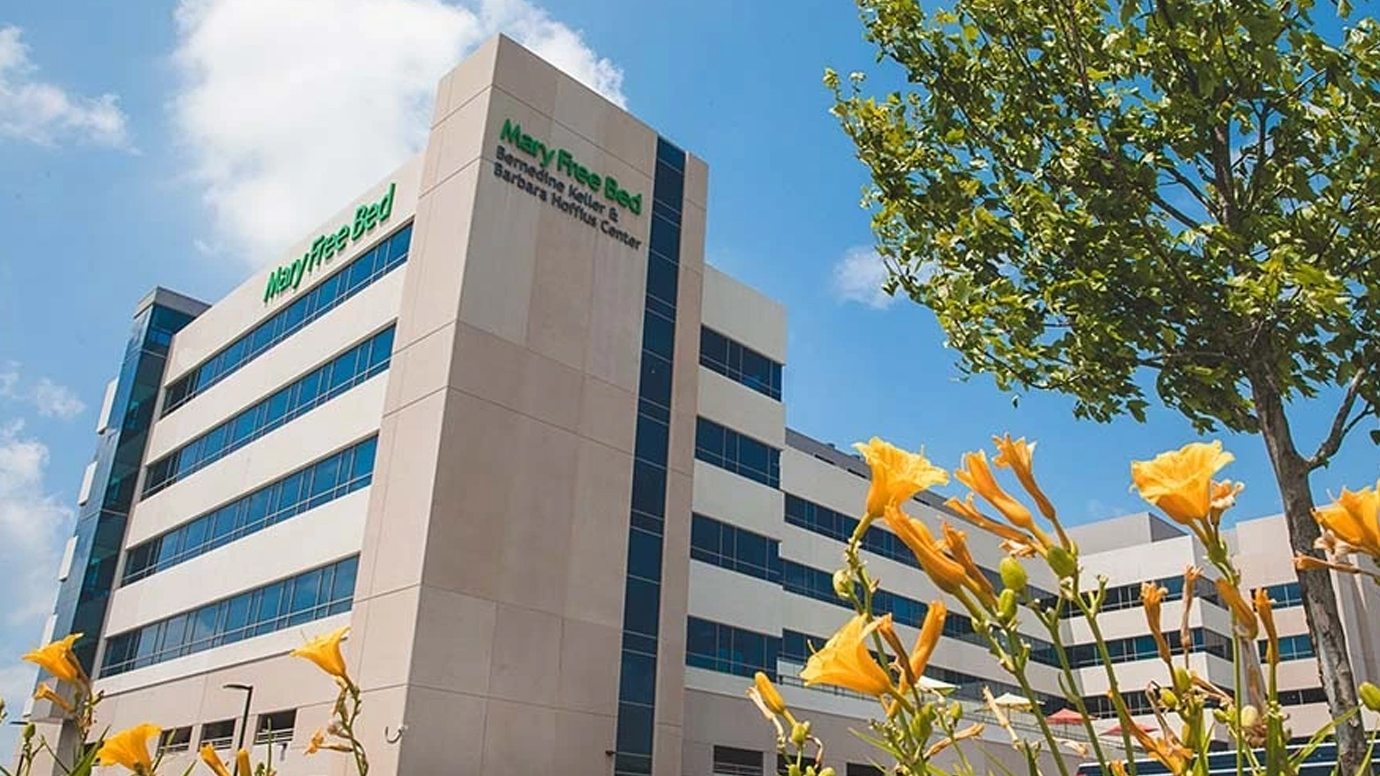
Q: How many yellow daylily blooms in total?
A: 7